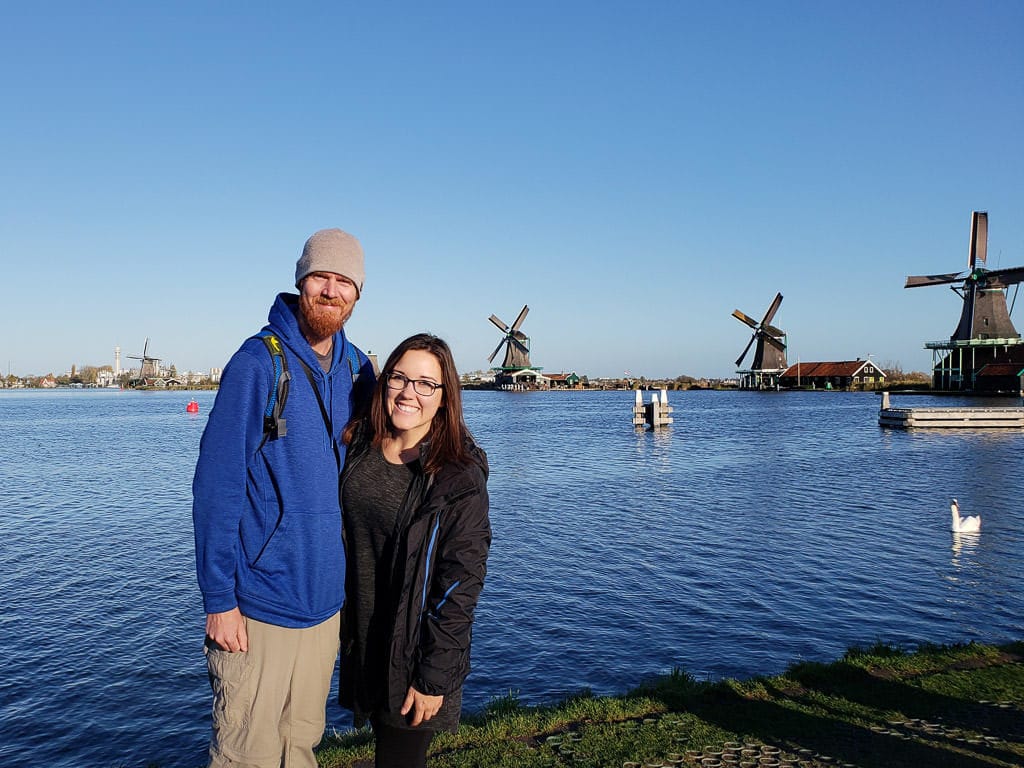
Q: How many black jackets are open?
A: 1